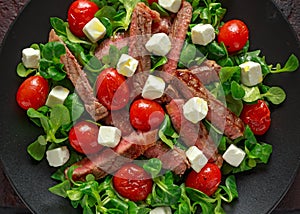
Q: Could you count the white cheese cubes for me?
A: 15